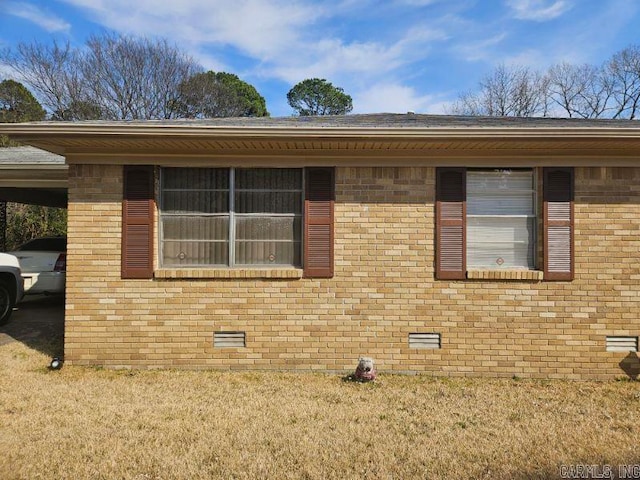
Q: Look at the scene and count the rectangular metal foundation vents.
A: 3